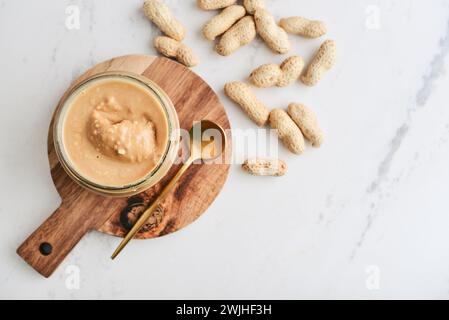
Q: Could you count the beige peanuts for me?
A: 14